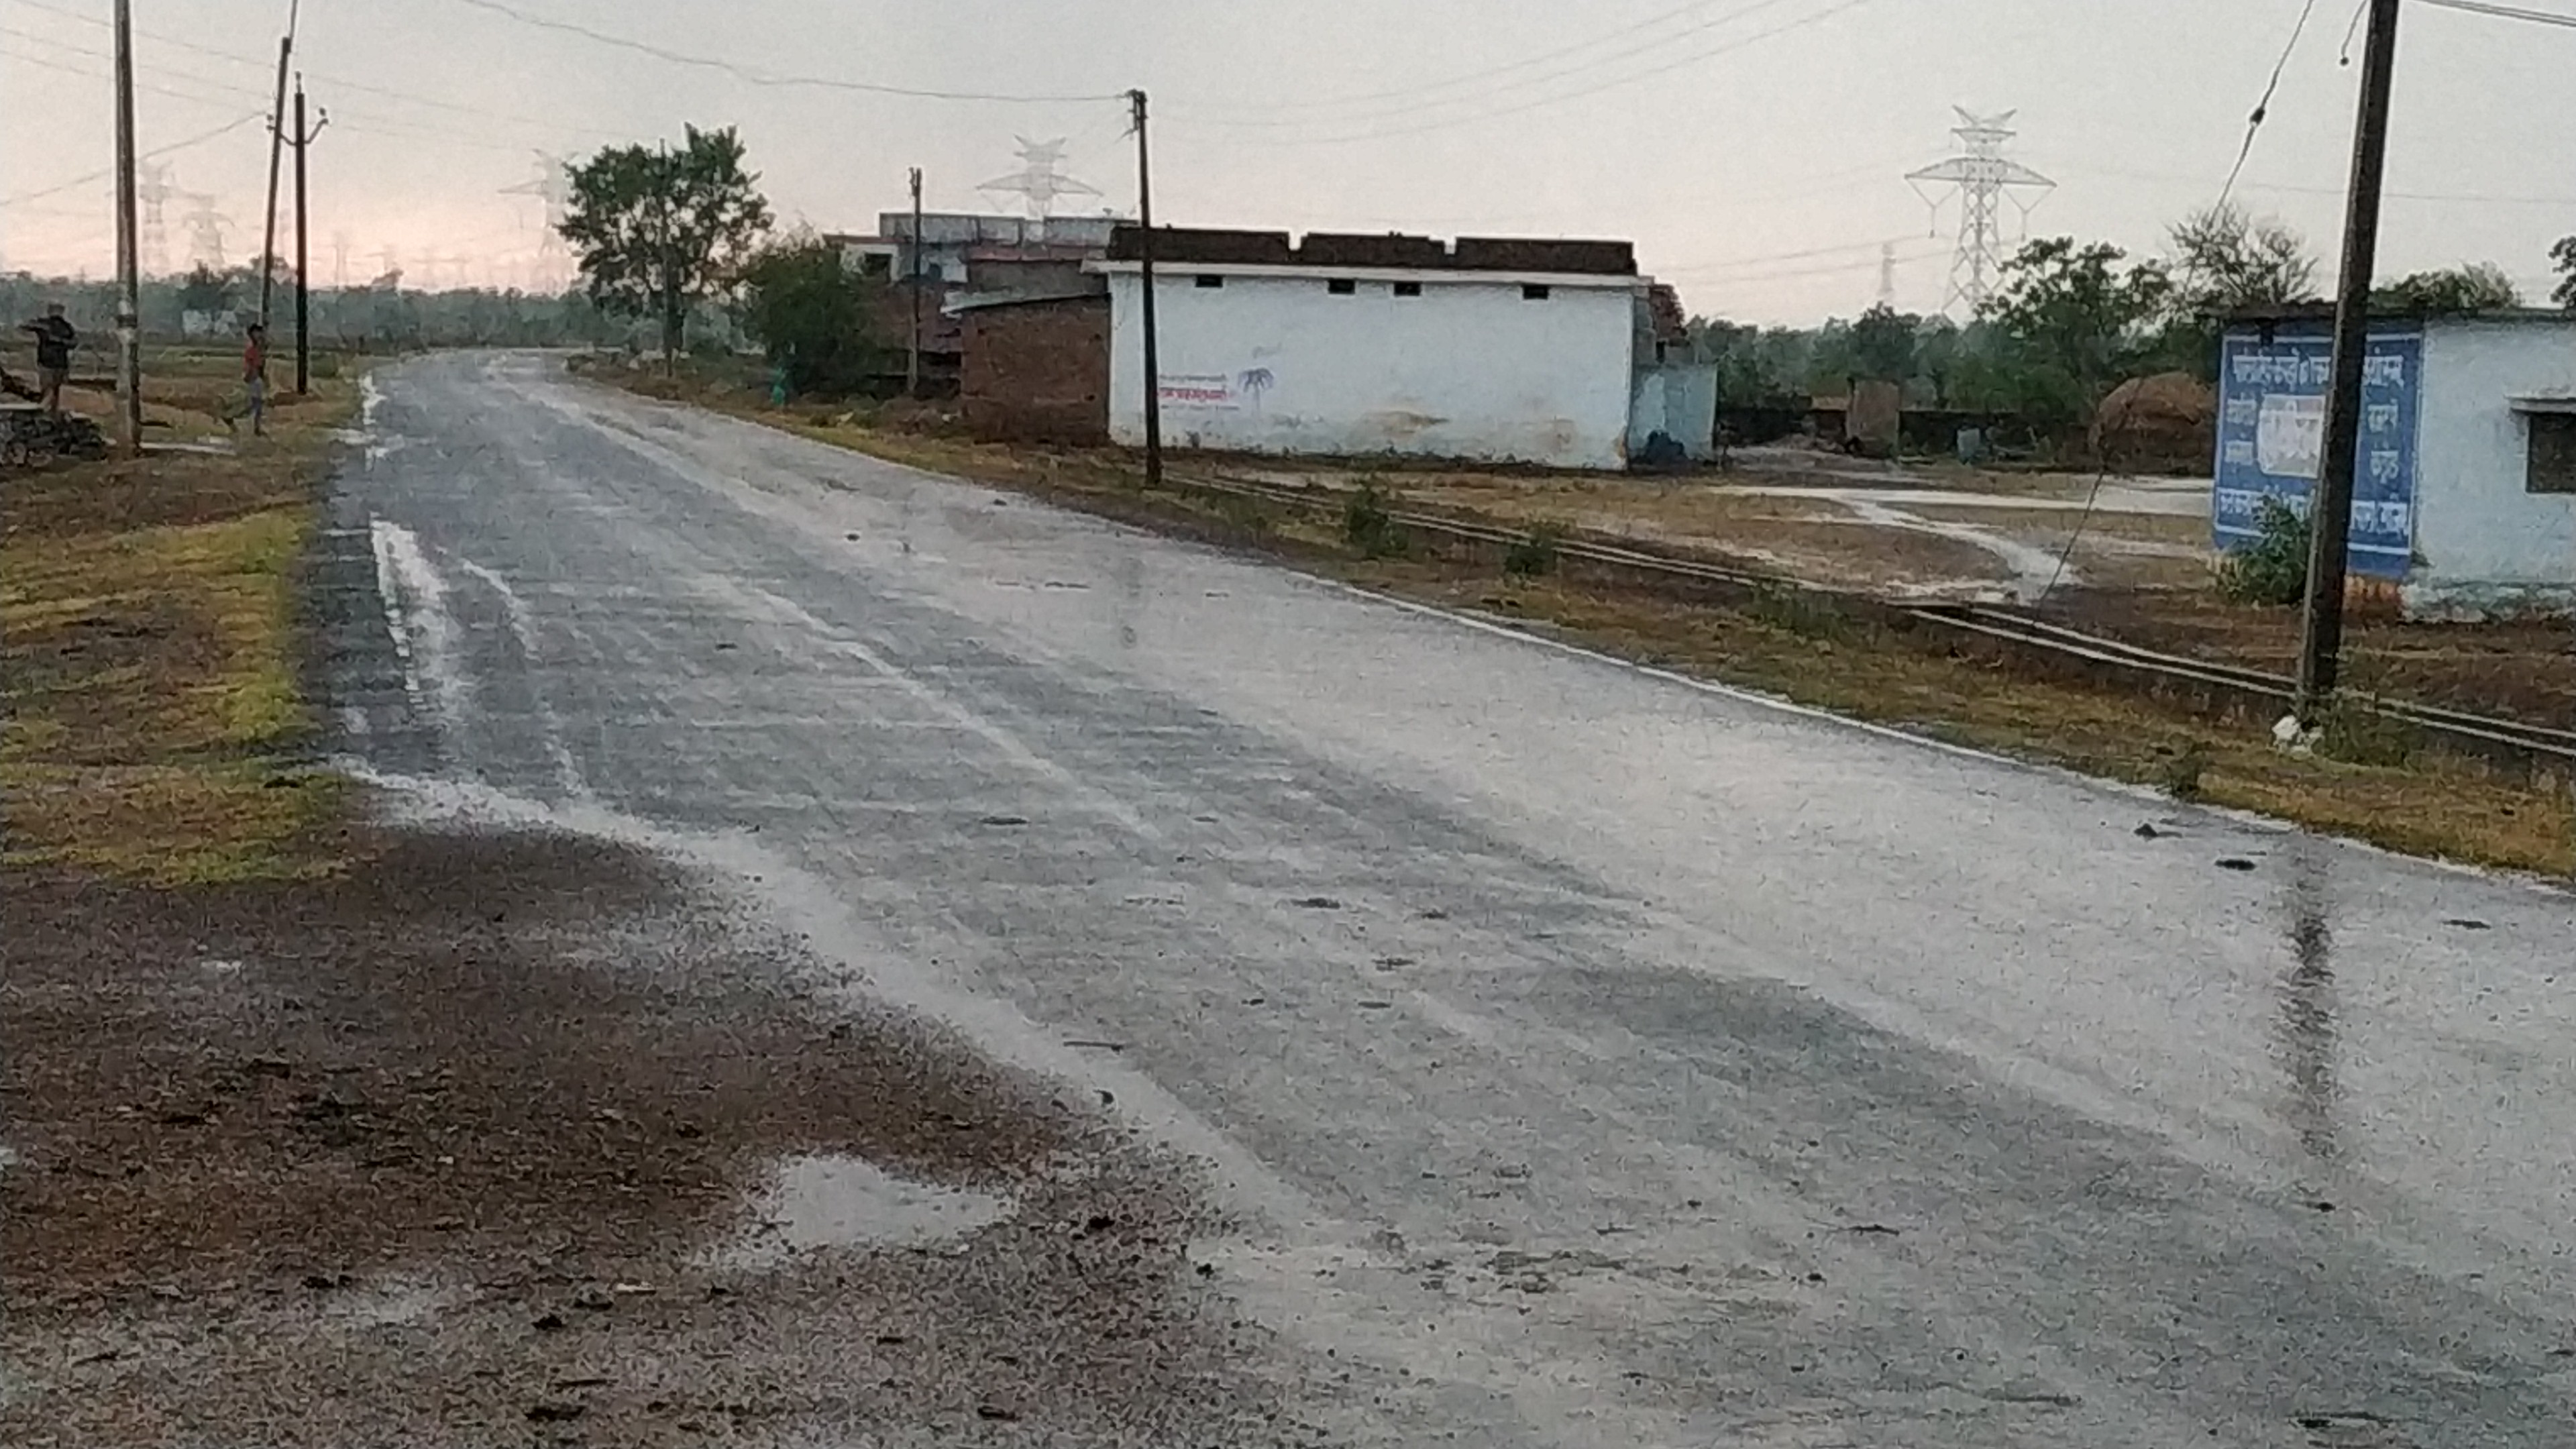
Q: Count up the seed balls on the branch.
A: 0